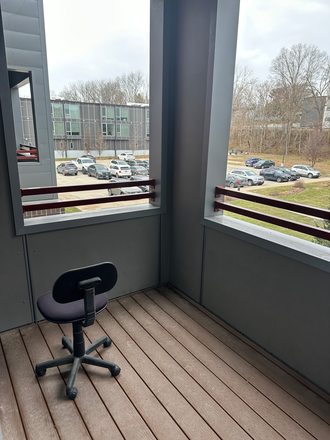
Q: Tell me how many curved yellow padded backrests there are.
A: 0